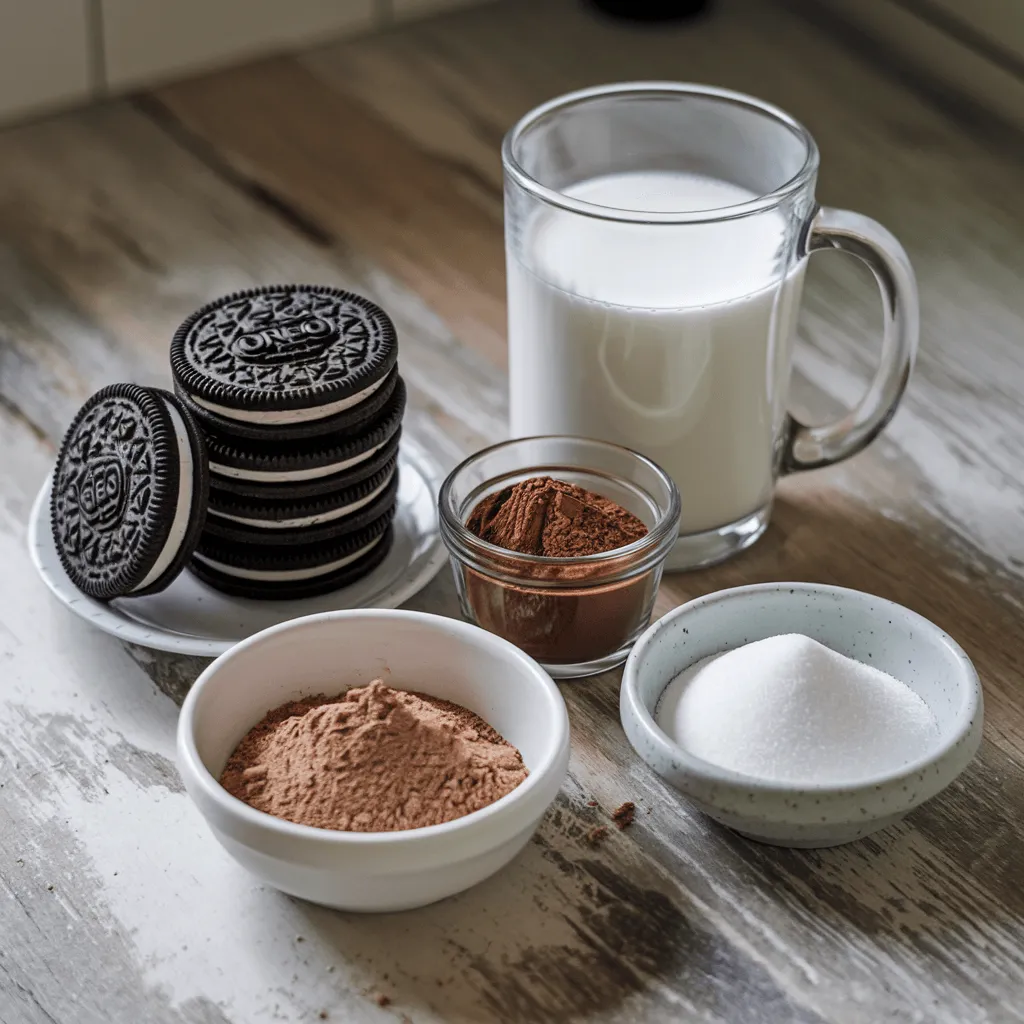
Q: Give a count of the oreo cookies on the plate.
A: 5